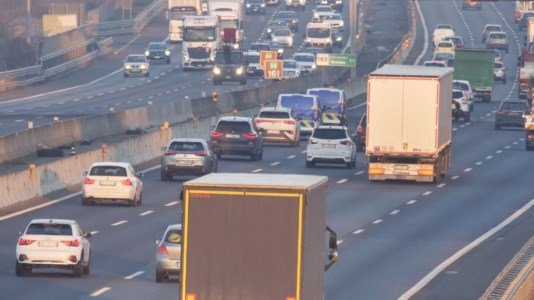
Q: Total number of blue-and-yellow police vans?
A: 2